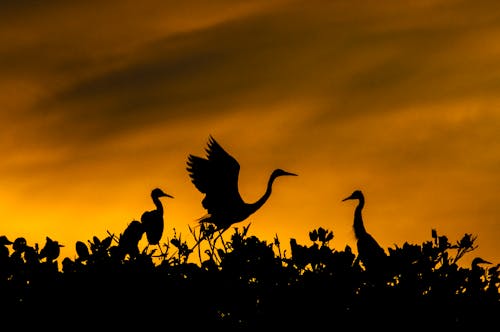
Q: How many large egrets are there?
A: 3